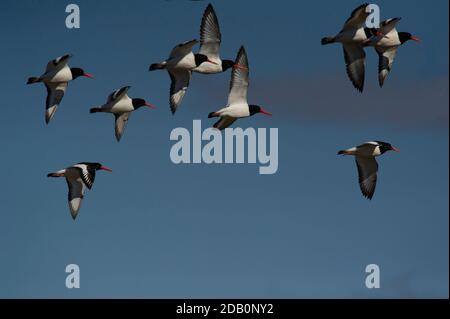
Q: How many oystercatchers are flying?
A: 9